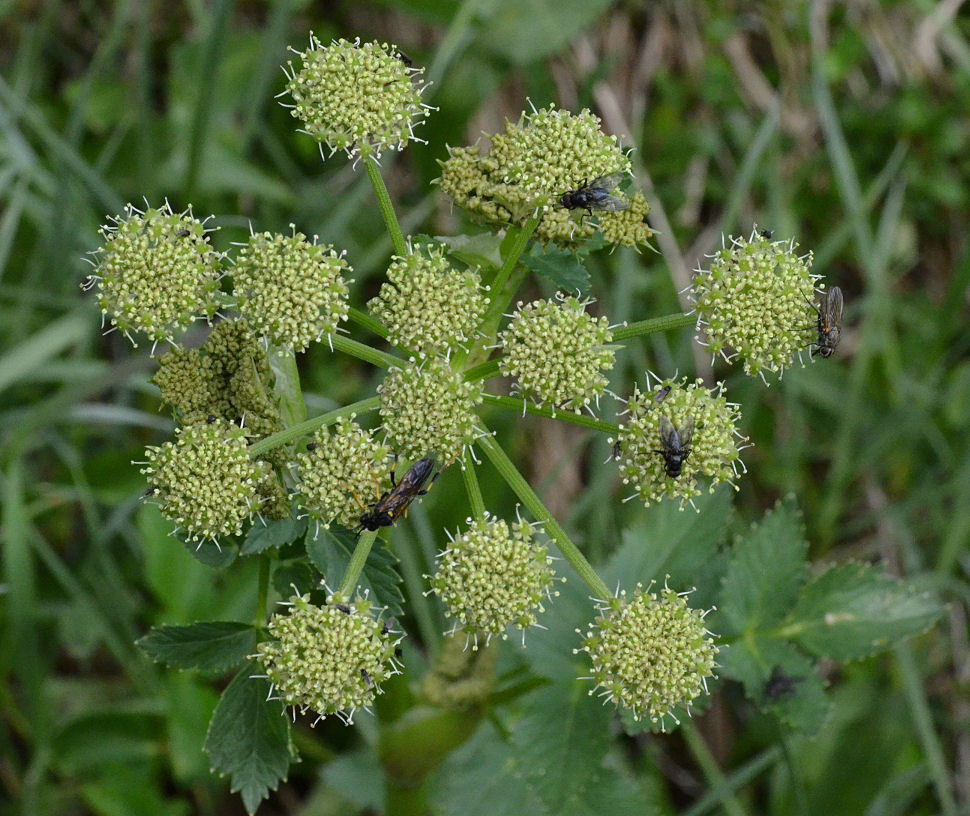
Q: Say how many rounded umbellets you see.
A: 14